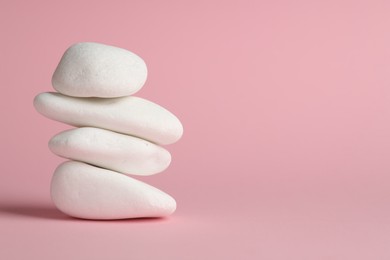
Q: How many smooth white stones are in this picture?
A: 4